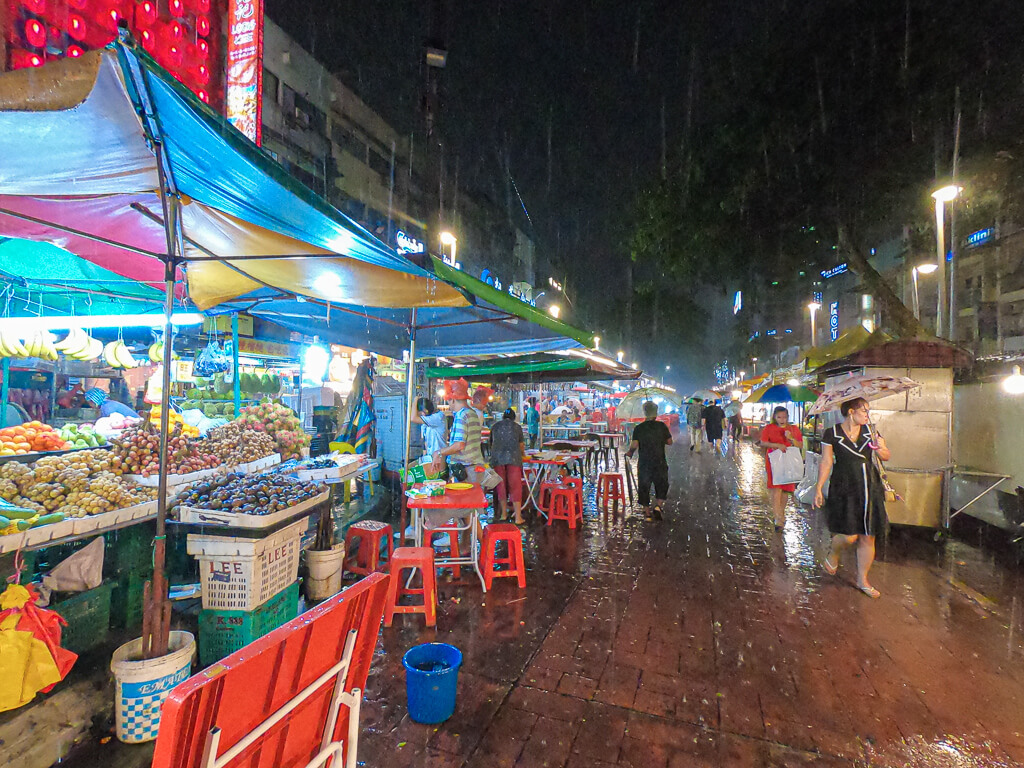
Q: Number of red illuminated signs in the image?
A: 1